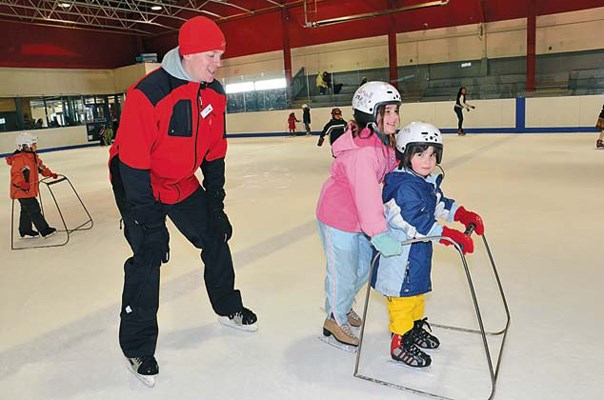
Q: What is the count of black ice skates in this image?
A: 6